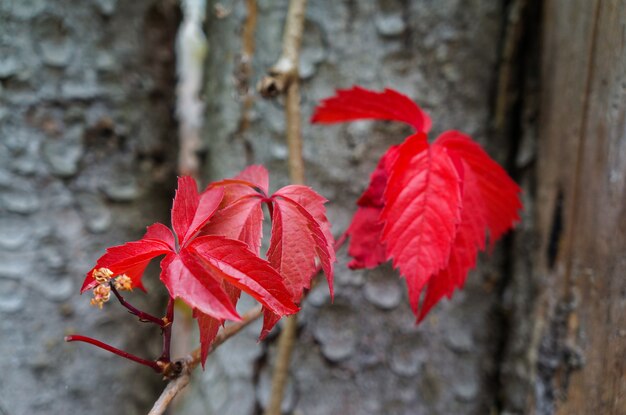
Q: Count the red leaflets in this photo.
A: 15